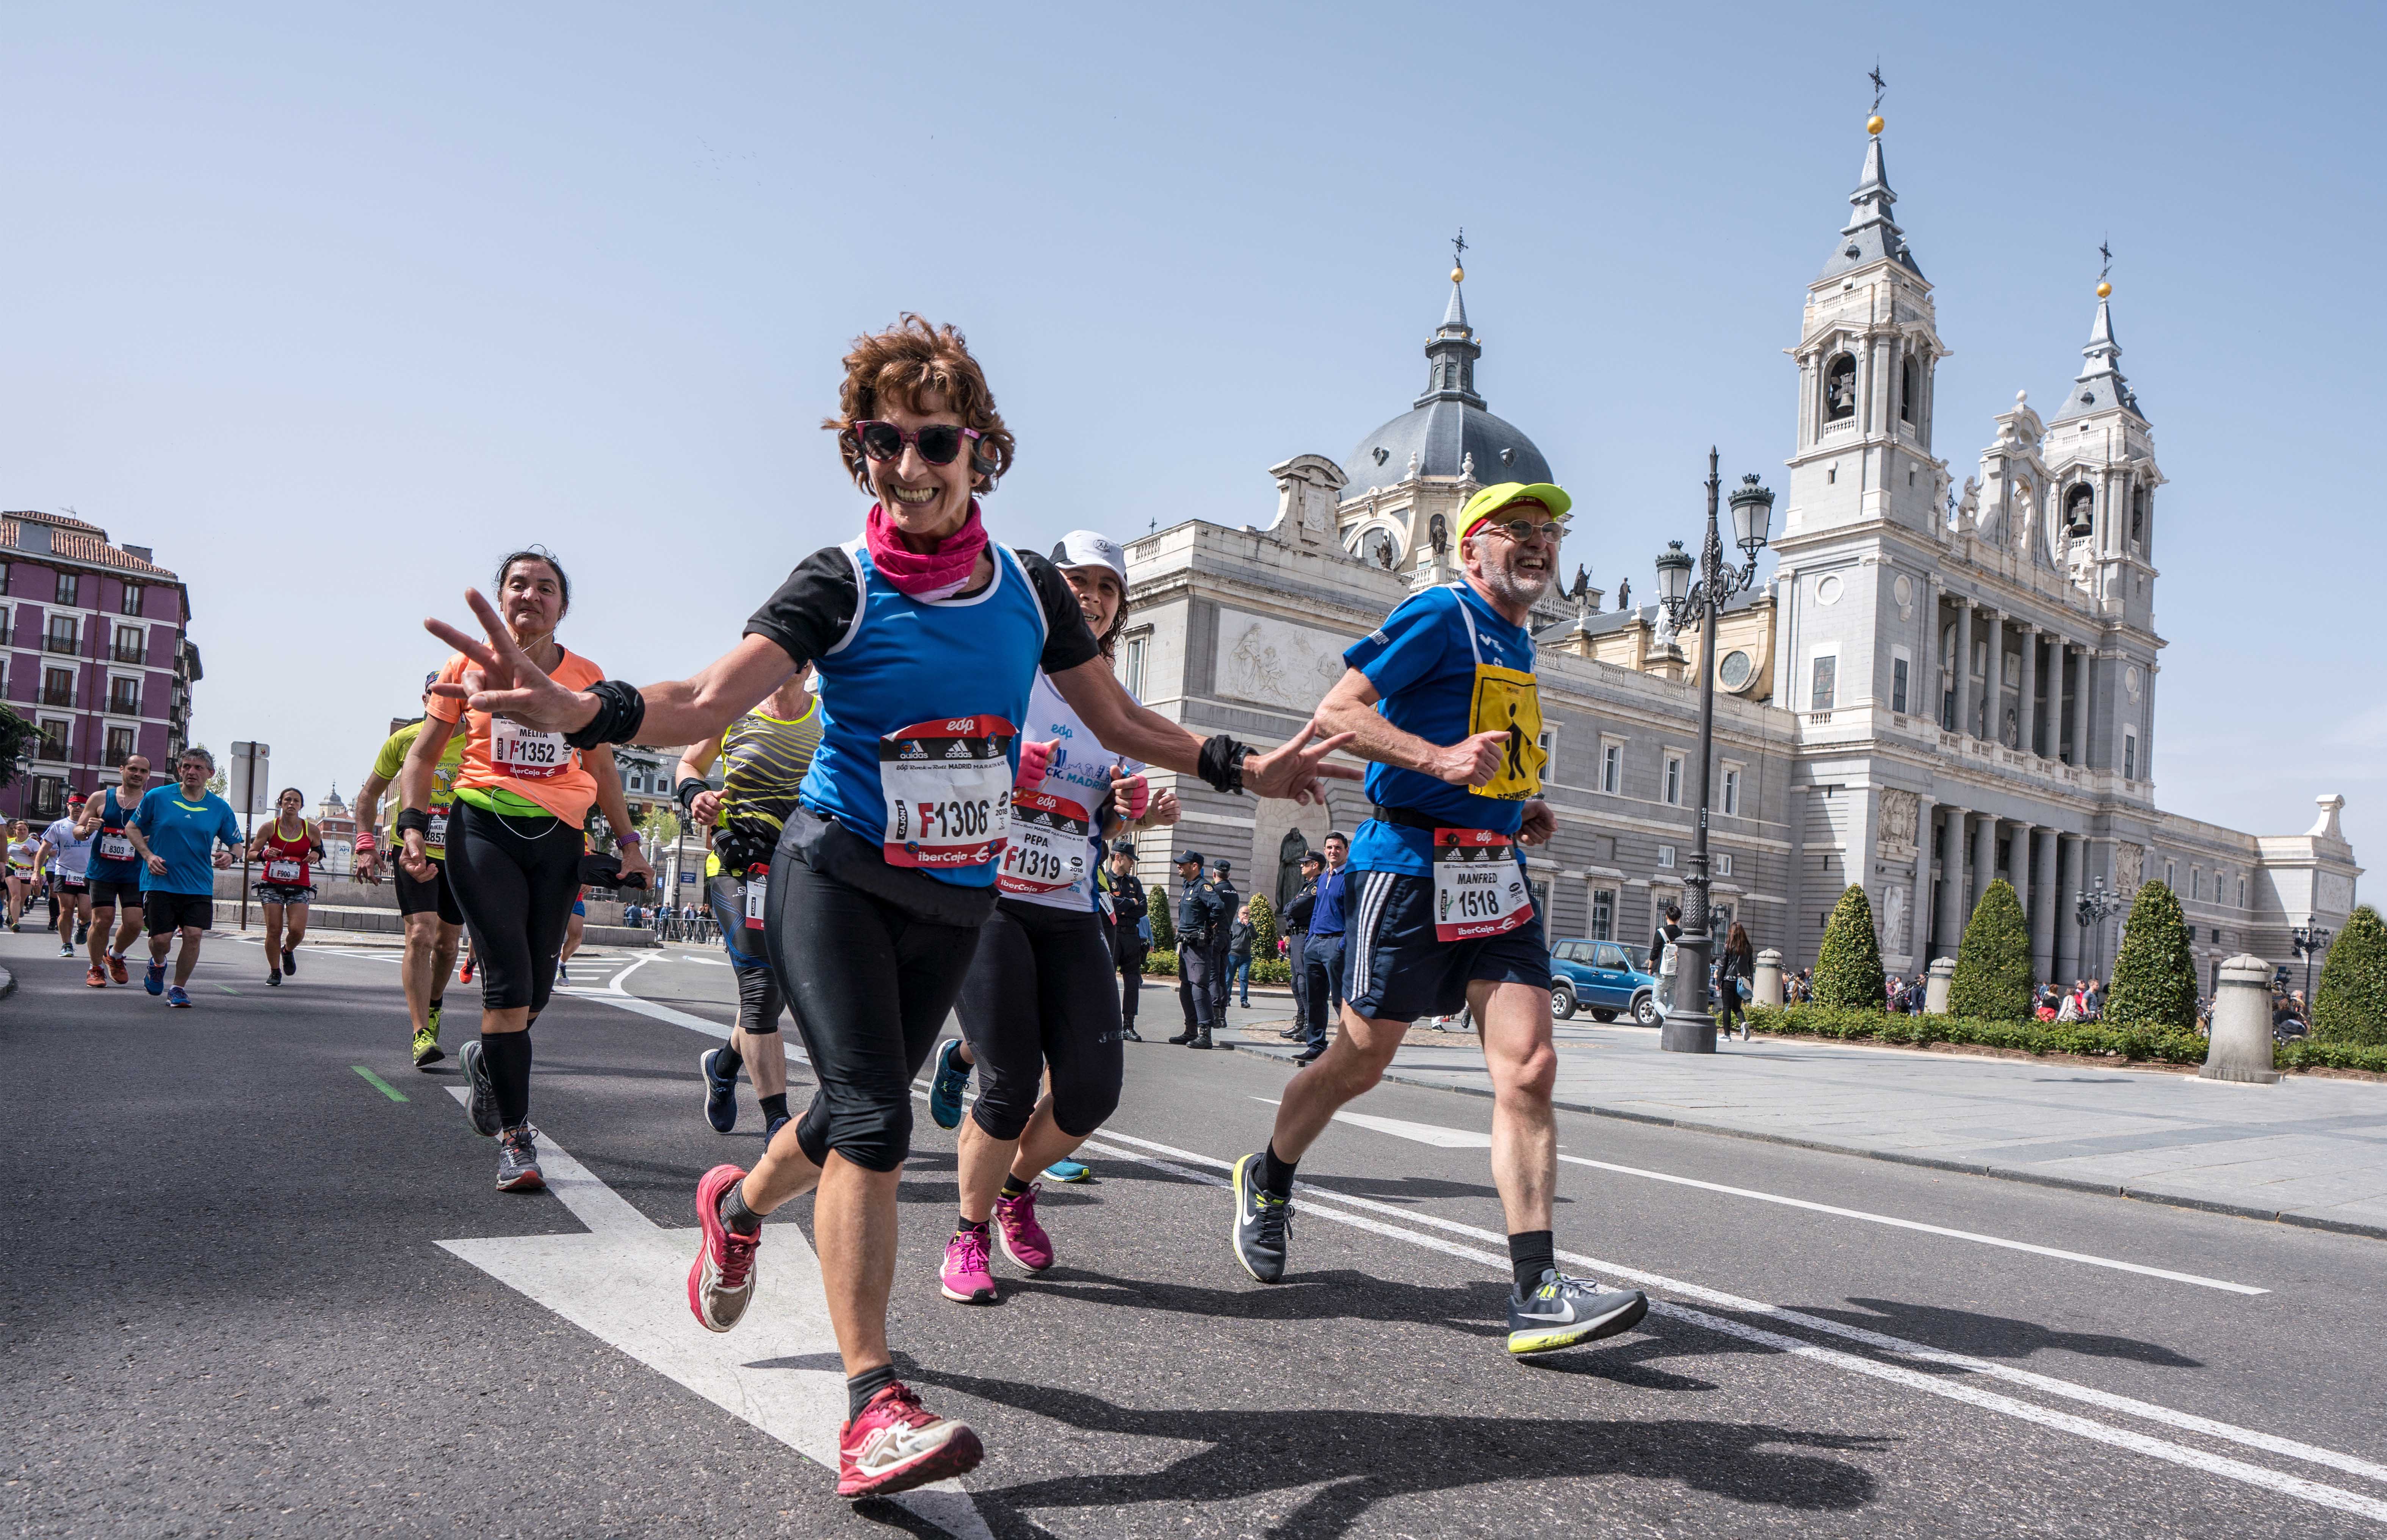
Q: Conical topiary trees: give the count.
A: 6